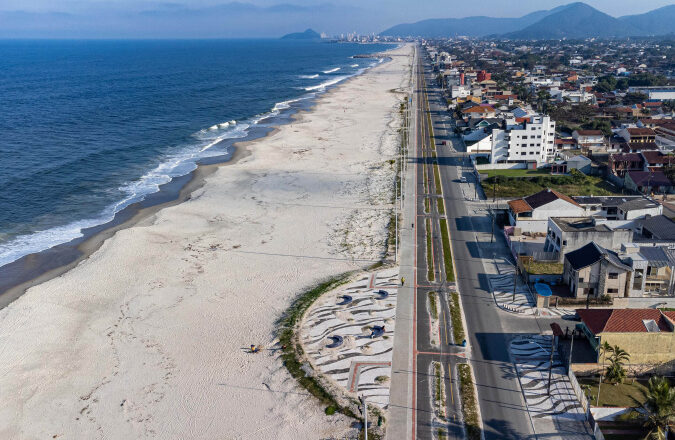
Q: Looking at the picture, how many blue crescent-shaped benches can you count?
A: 4